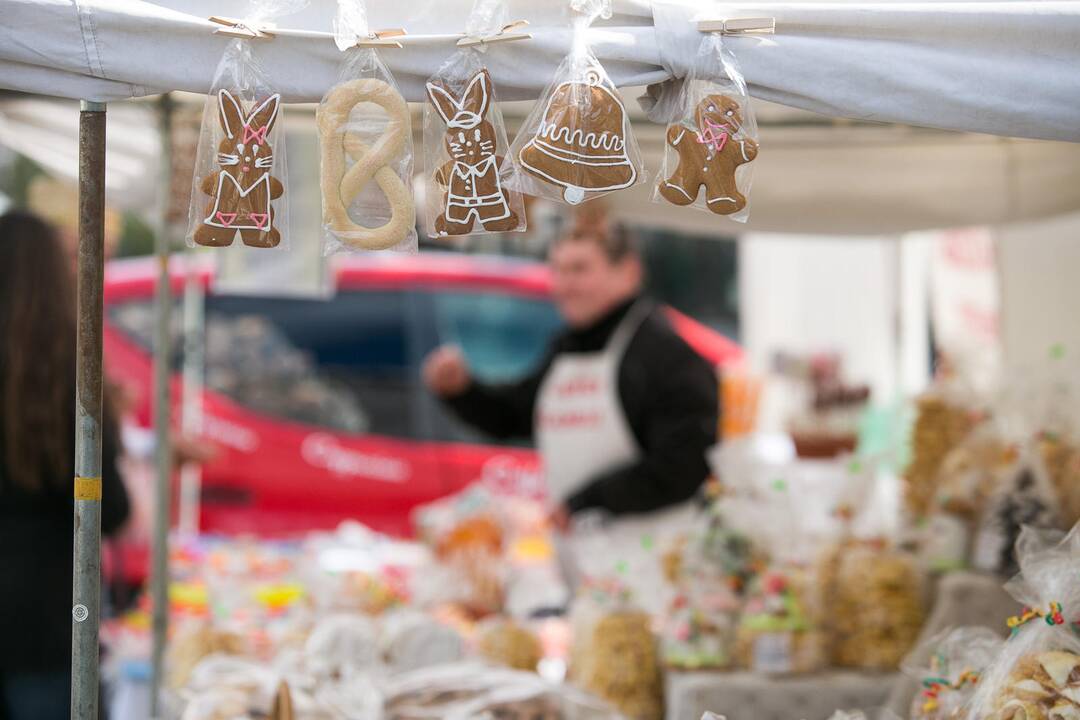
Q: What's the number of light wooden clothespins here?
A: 4